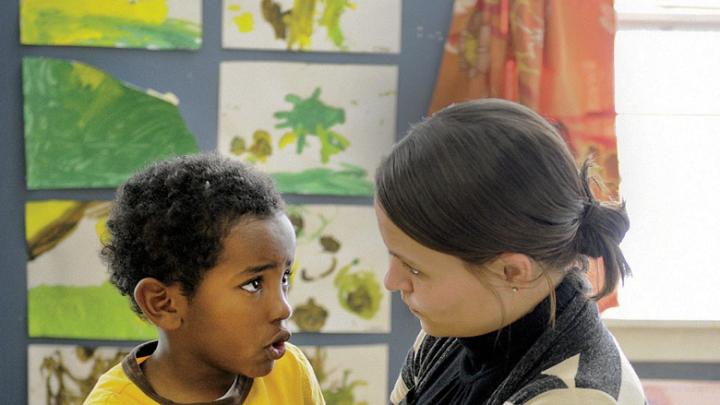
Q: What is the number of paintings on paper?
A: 8